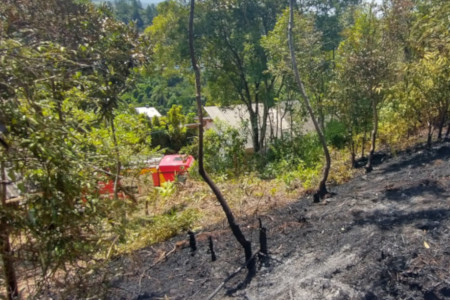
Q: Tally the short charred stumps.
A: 3